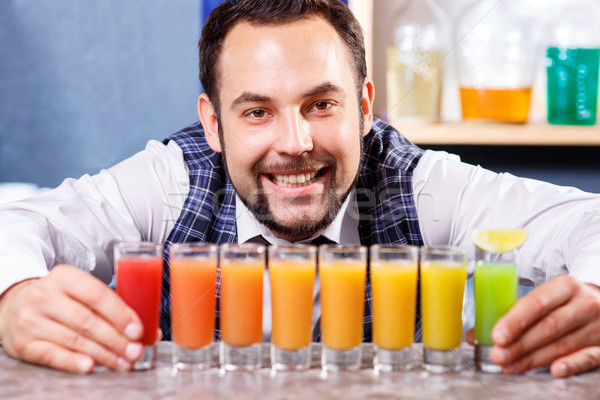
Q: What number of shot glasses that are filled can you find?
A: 8